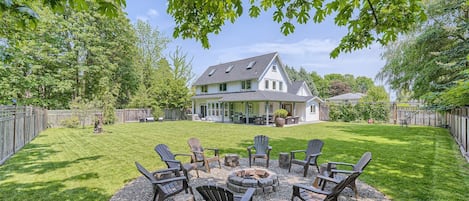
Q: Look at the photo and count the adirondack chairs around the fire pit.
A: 8